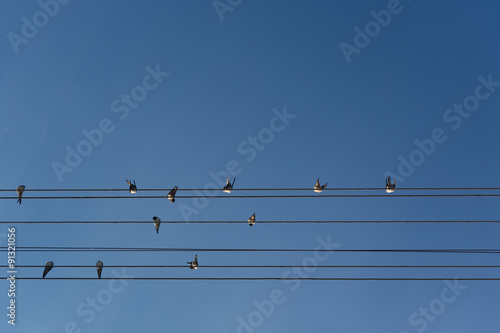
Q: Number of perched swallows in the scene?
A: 11